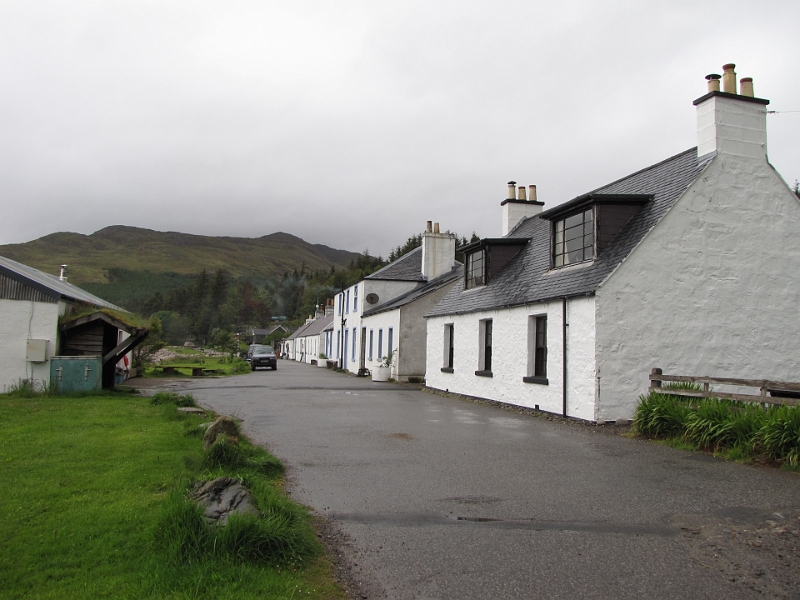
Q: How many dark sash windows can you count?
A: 3